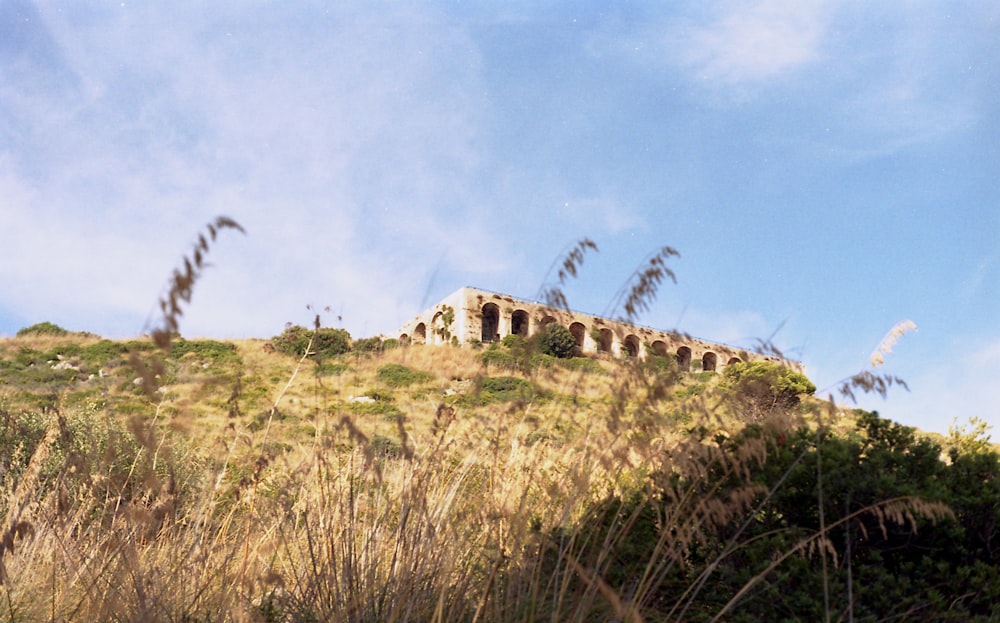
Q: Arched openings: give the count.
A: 13